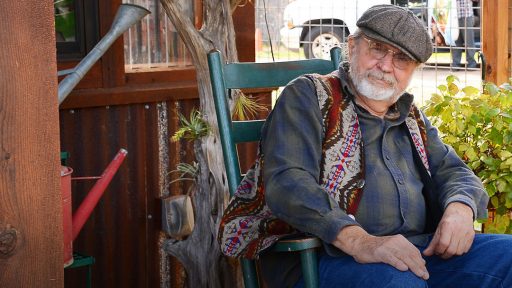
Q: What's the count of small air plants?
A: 3